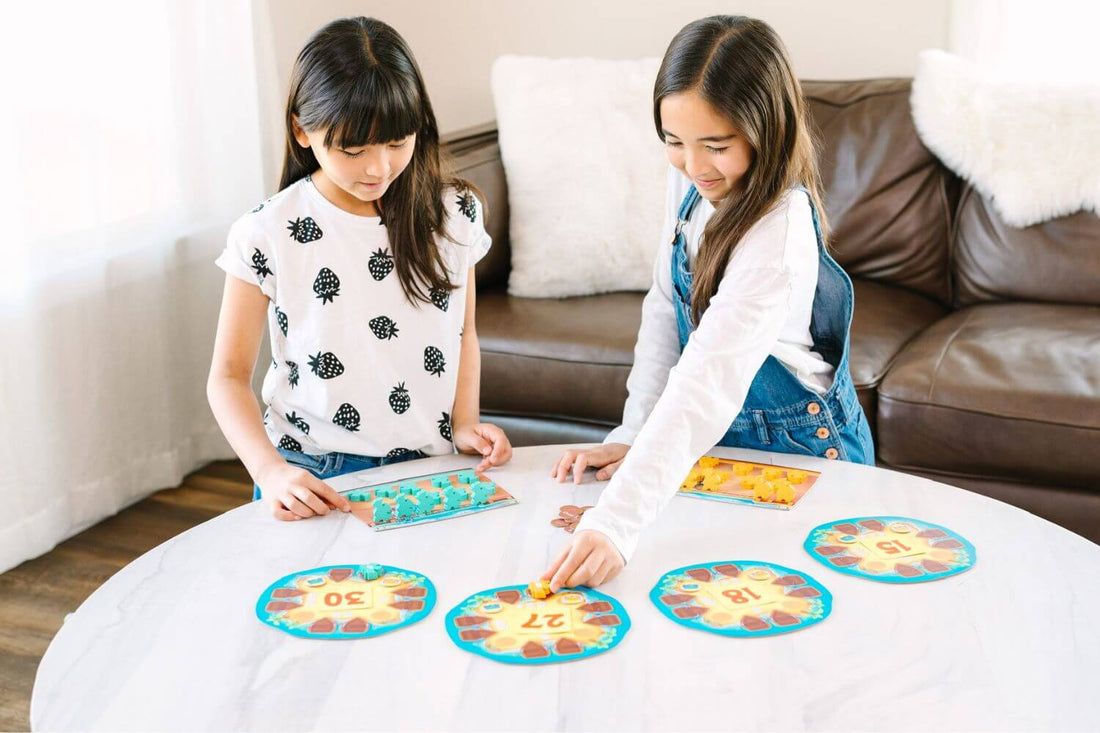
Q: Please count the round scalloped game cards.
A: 4